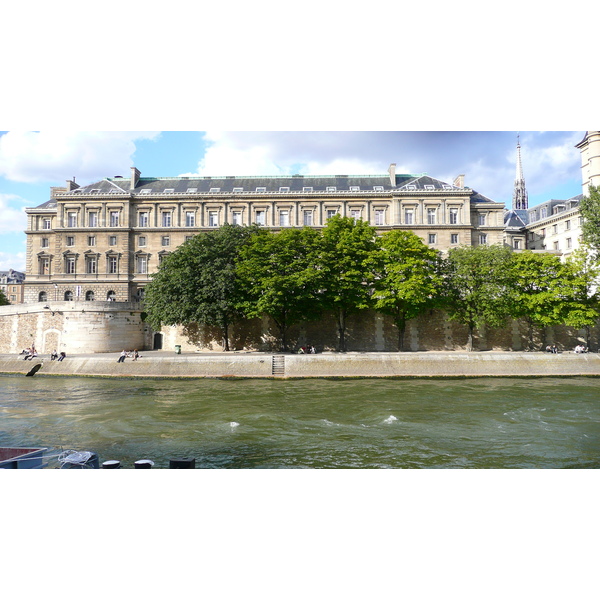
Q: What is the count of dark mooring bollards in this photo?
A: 3